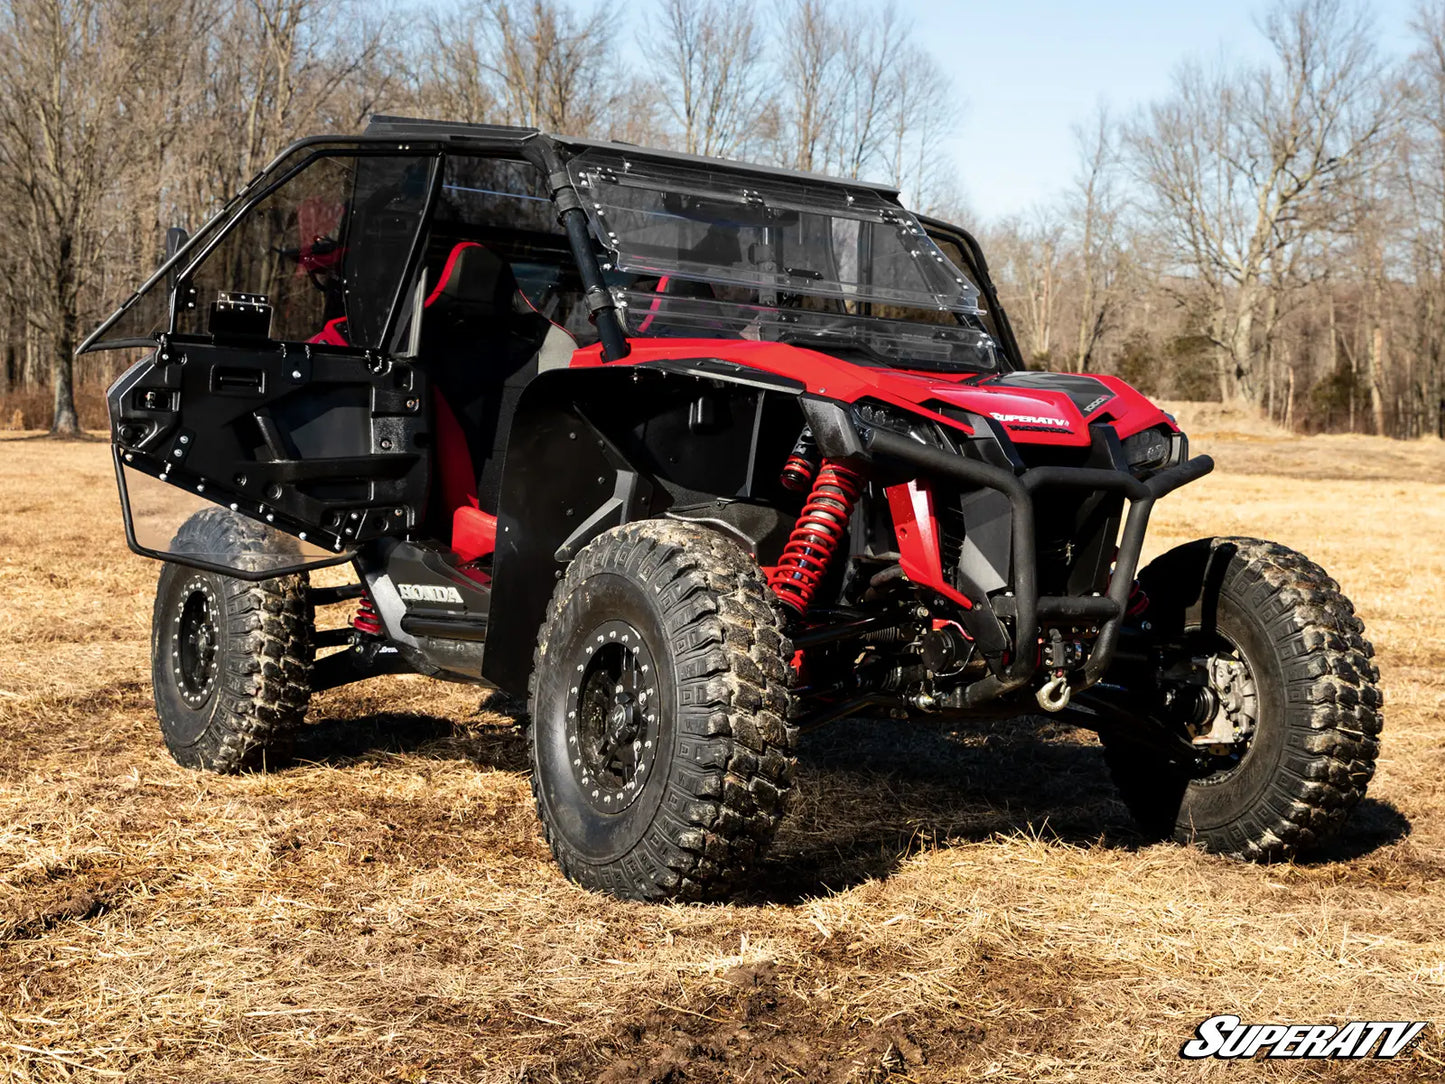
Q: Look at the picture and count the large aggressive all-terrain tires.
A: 3